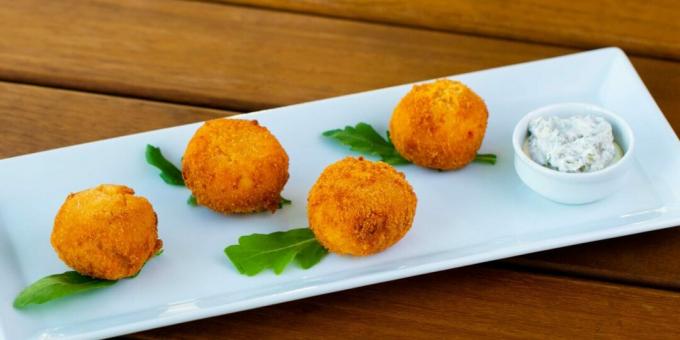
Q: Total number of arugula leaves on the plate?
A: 4